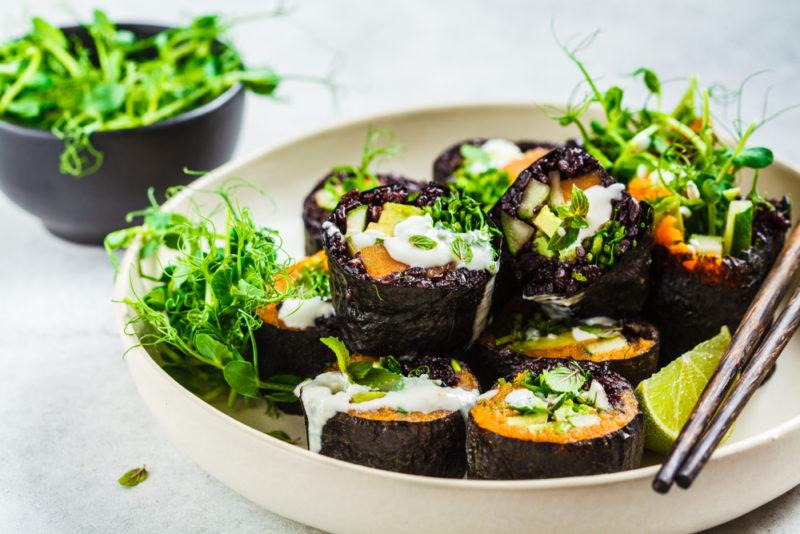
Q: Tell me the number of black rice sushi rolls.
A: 9